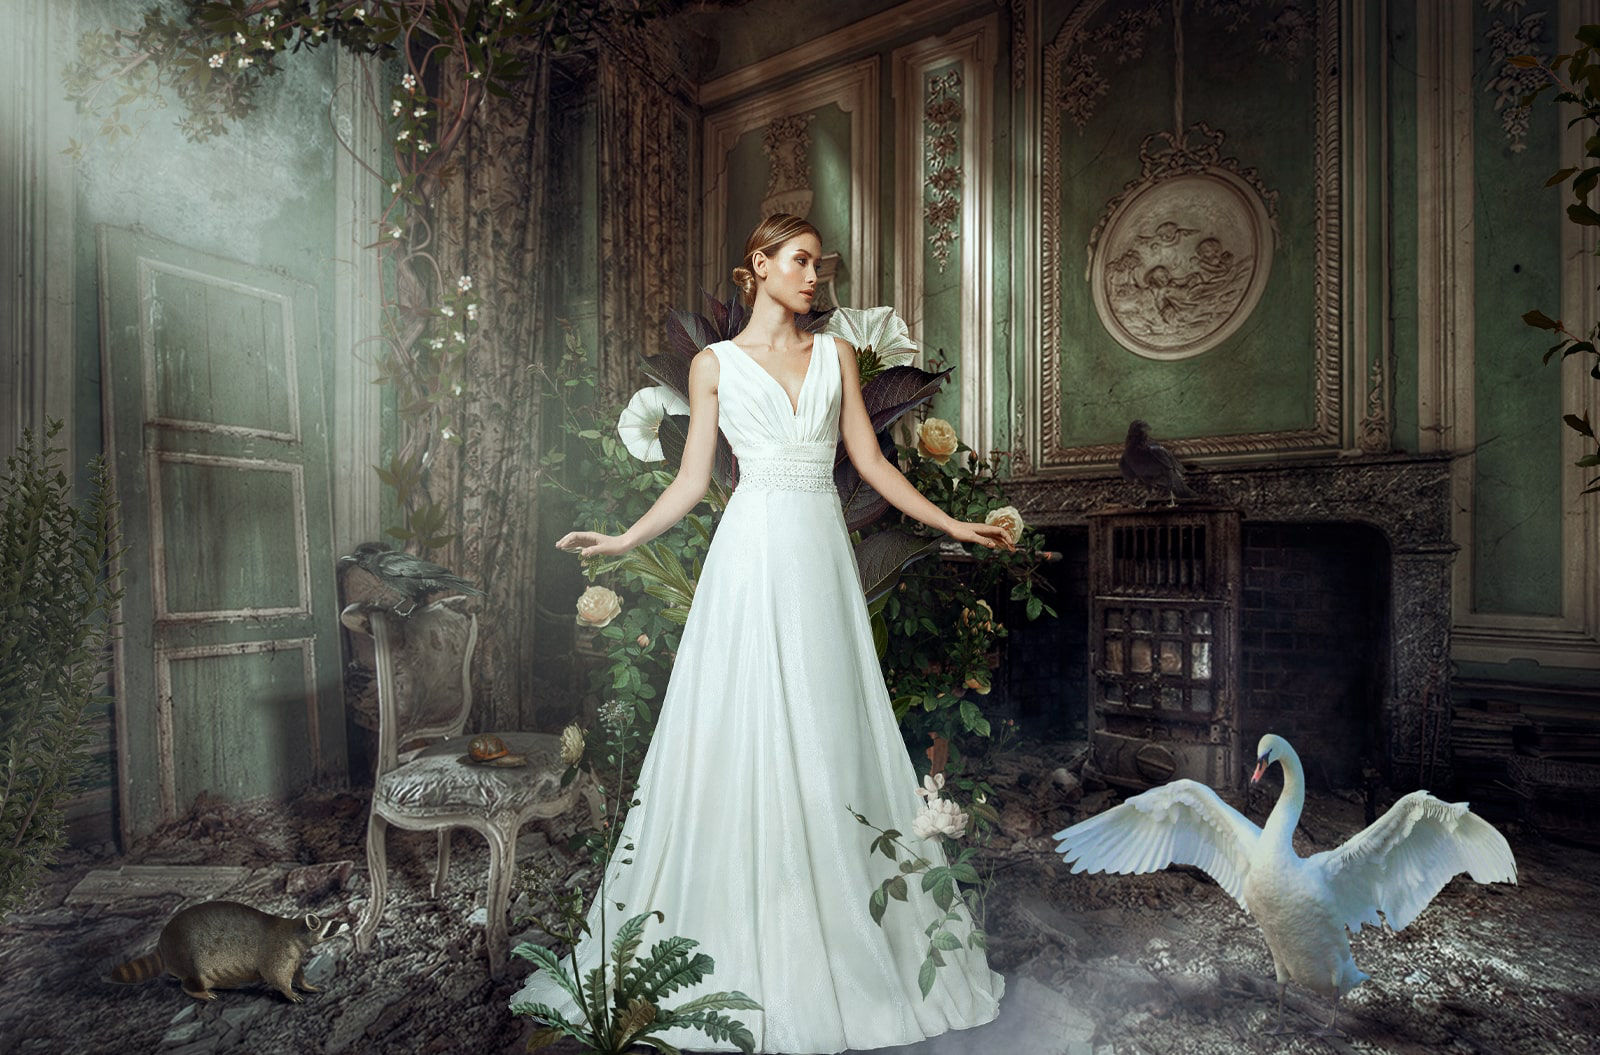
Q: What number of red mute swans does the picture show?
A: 0